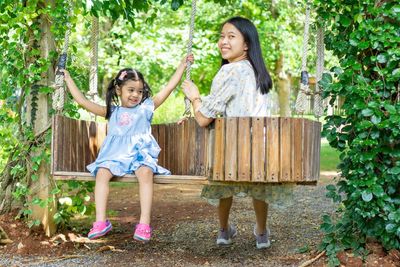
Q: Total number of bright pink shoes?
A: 2